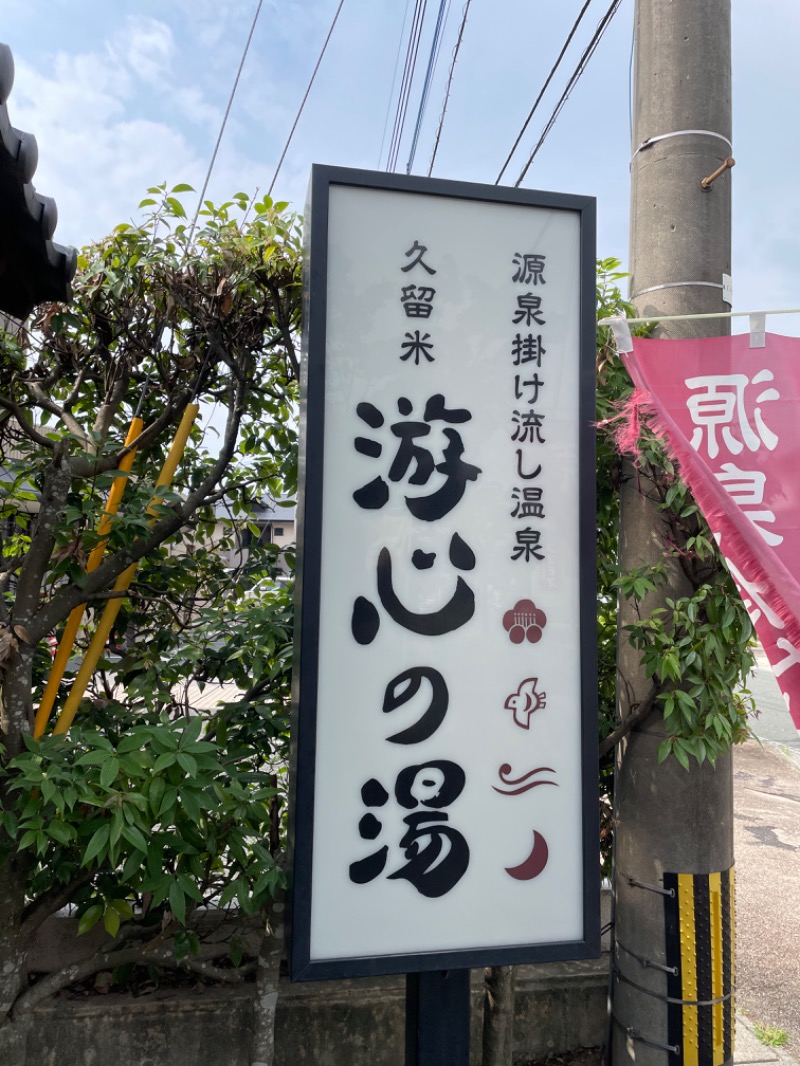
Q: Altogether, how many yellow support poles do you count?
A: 2